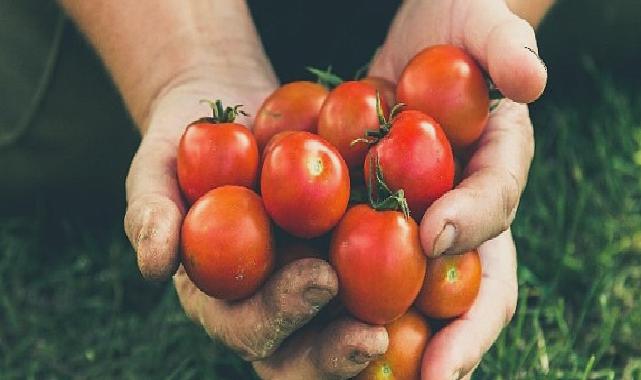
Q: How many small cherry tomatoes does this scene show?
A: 11